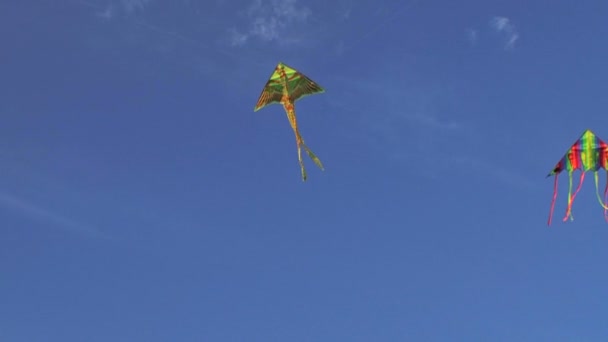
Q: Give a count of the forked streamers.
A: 1